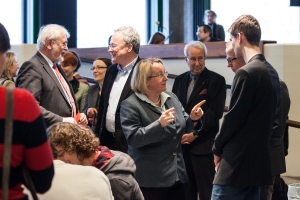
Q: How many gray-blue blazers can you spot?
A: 1